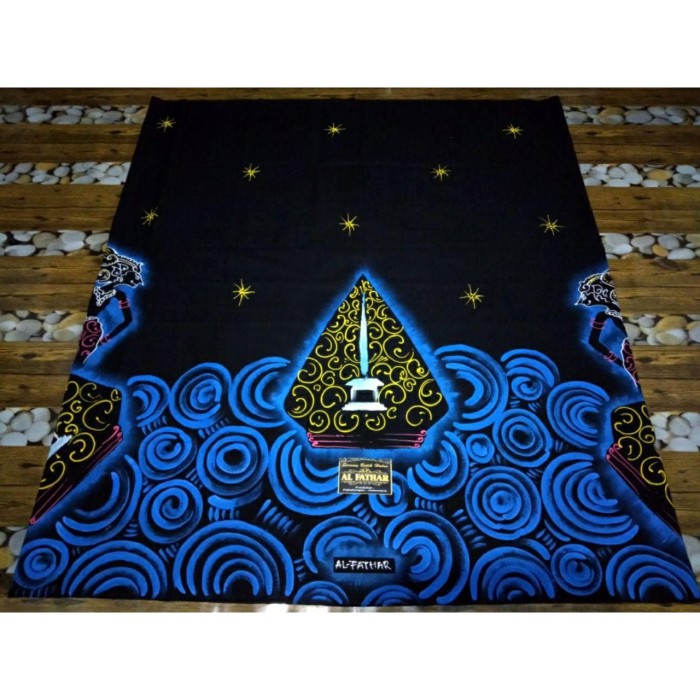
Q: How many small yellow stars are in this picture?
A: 10